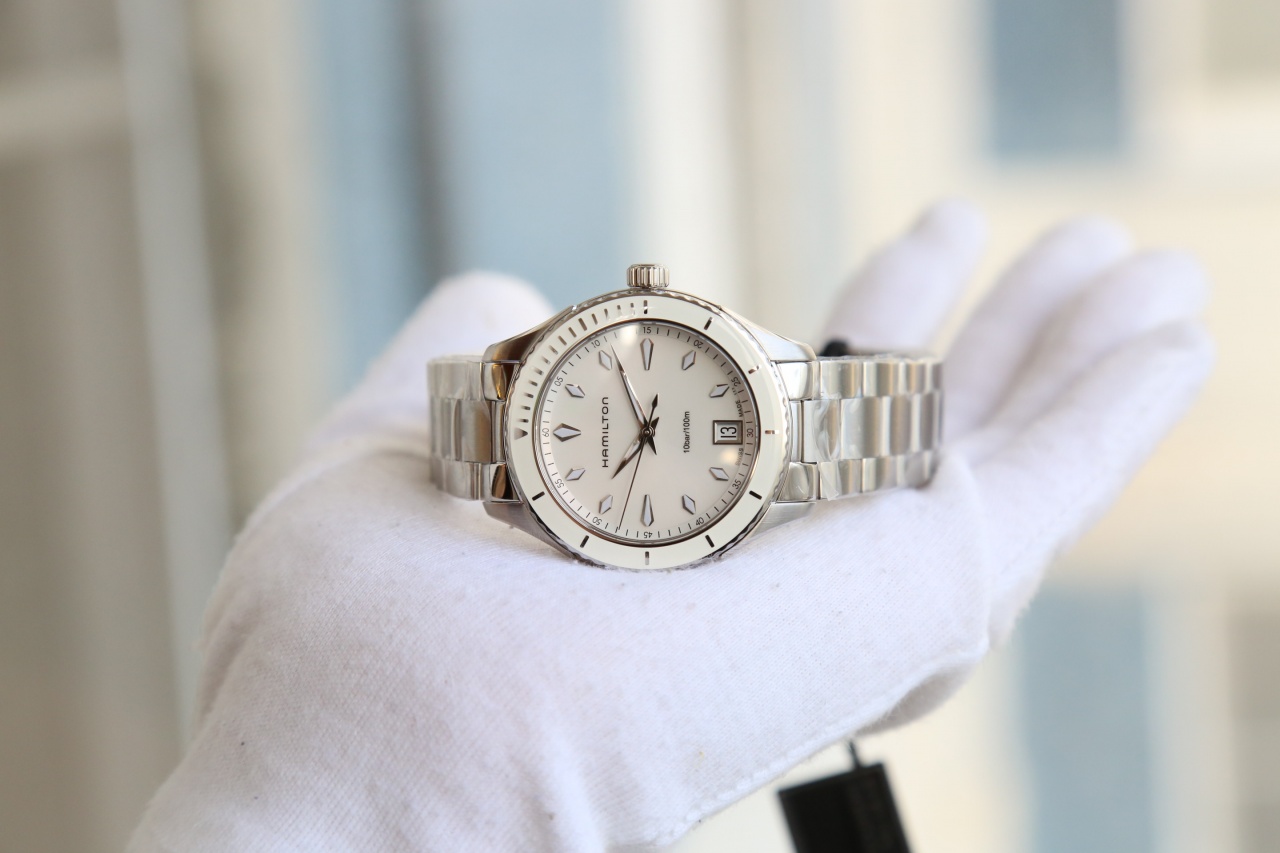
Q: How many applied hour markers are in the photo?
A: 11